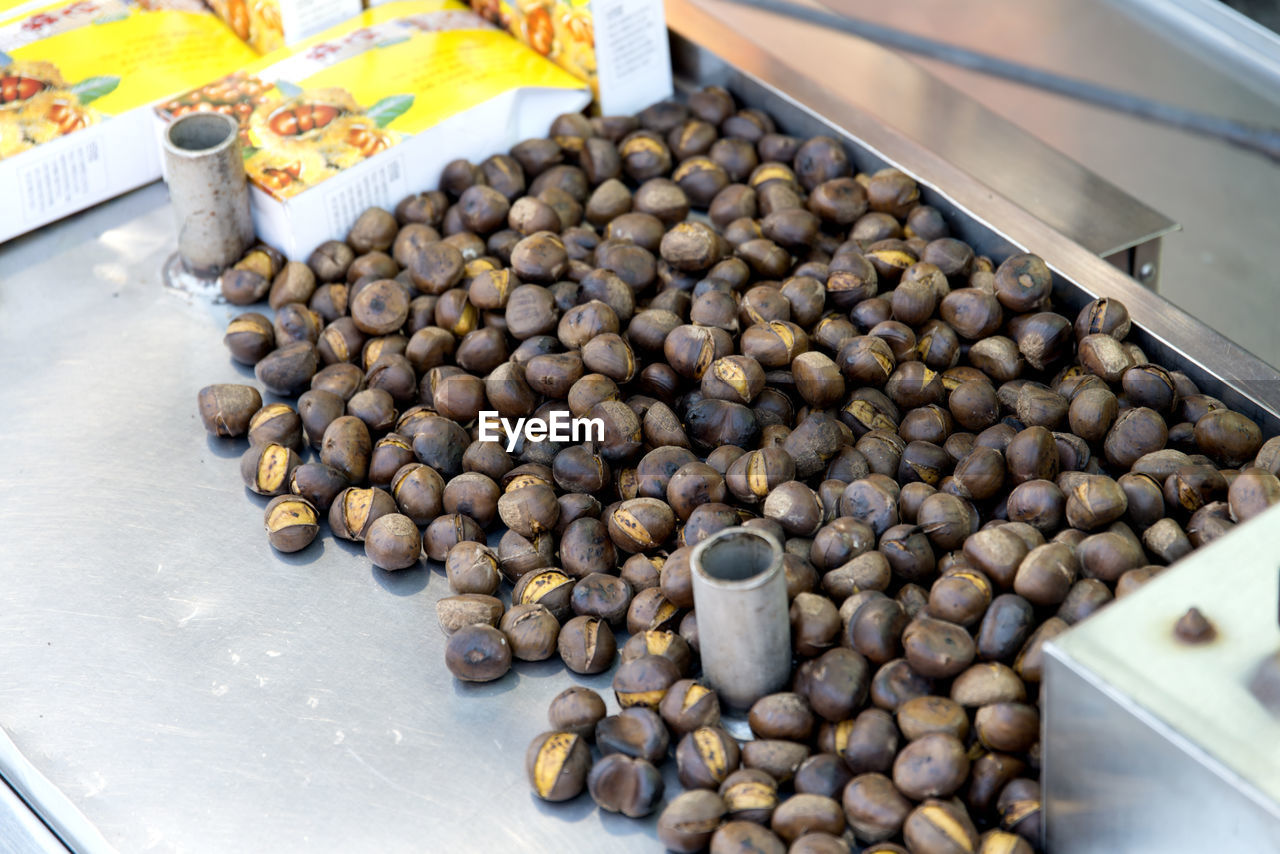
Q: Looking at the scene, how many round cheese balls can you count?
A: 0